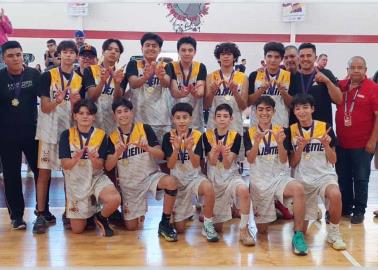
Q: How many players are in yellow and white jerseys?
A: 12